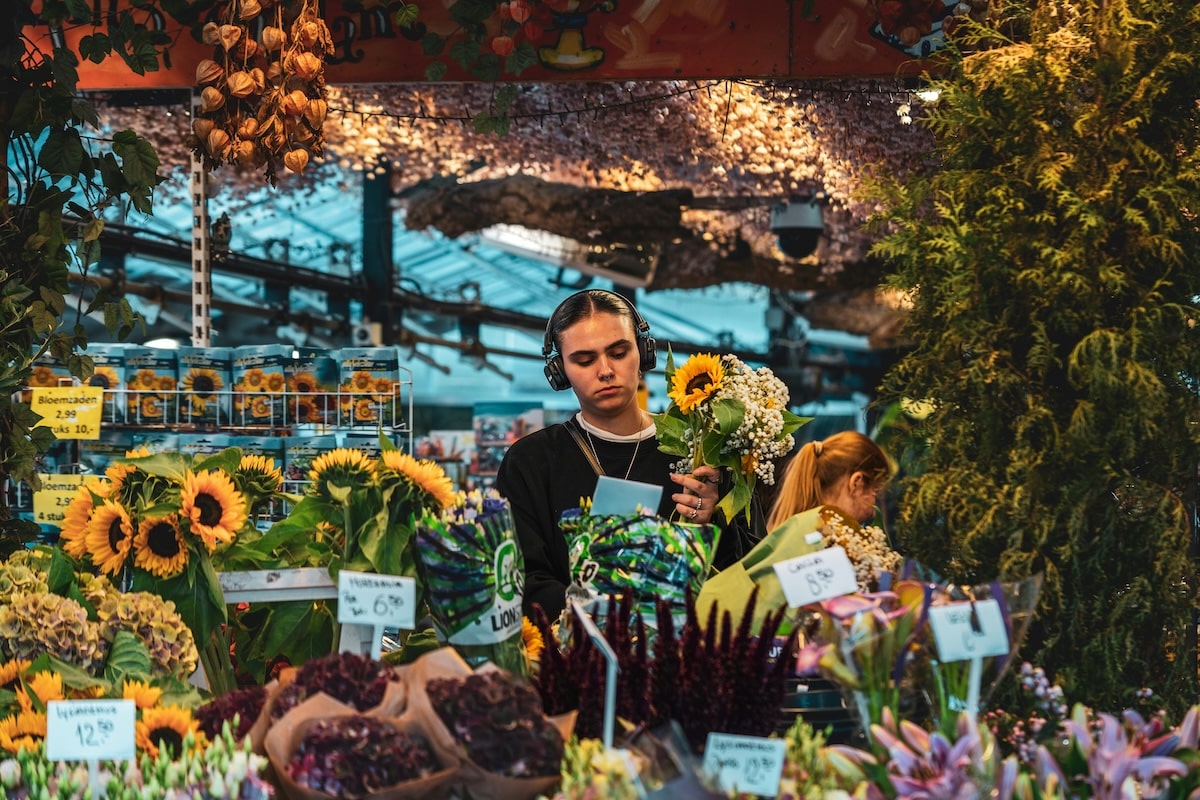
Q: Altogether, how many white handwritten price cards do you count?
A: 5